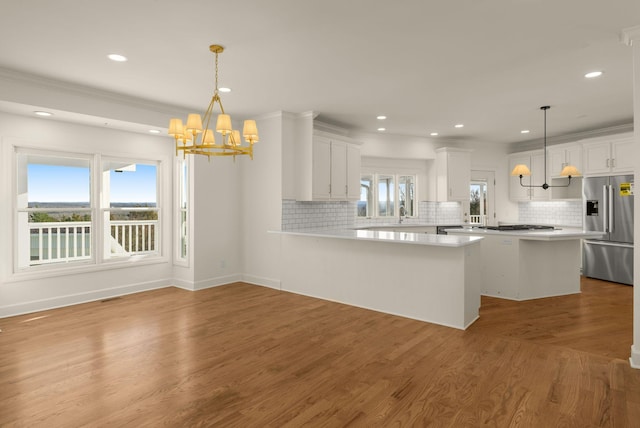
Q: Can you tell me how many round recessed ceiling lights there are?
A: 10